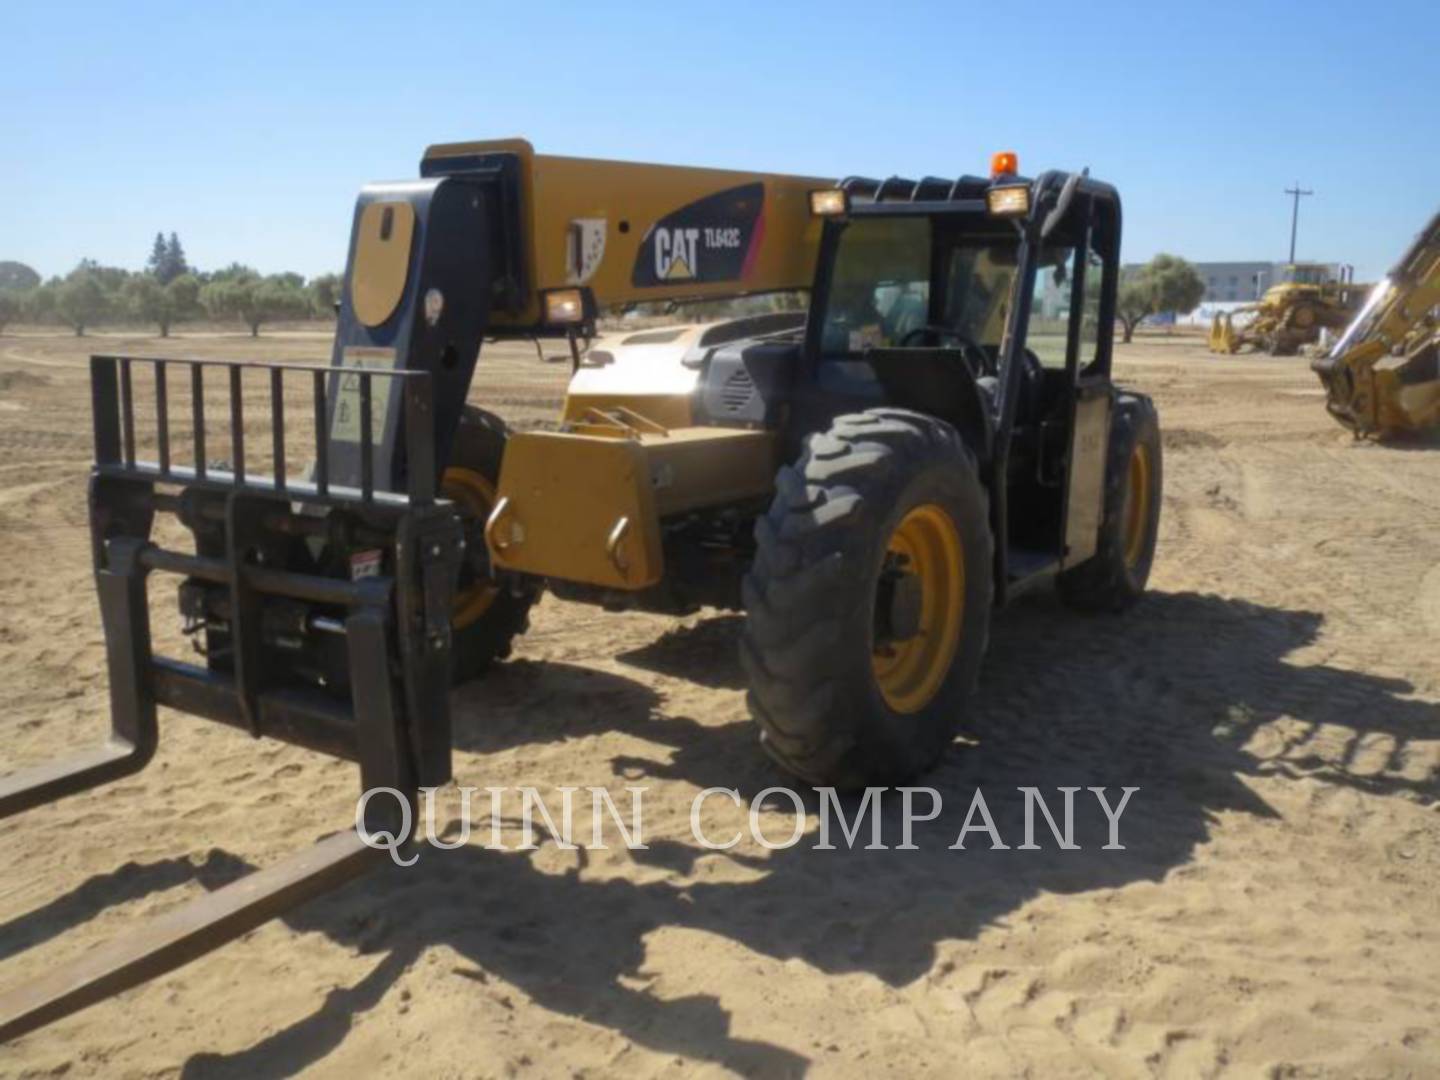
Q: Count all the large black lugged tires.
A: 3